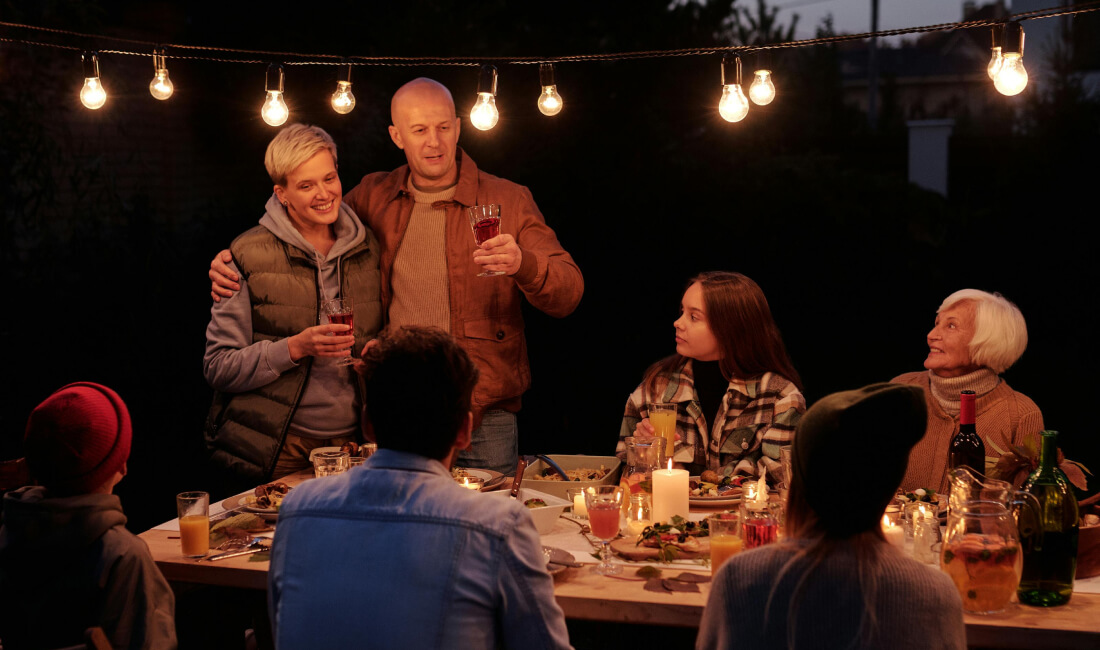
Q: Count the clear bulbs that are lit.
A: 10